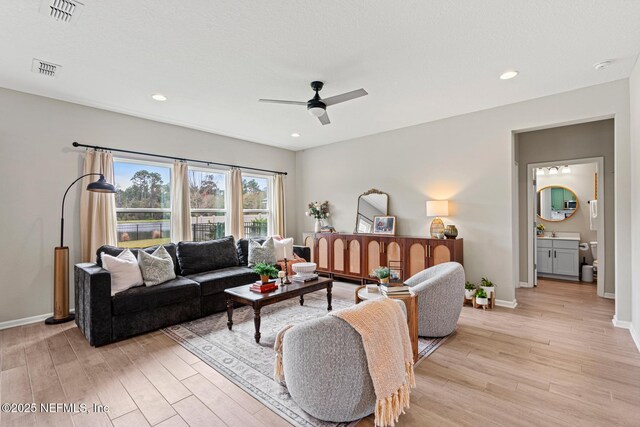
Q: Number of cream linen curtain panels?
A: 4